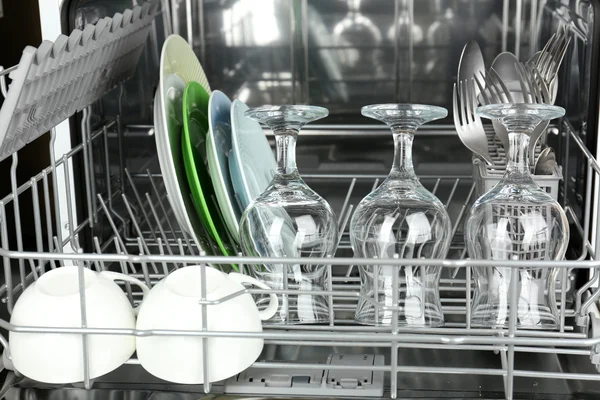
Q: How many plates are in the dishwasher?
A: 4